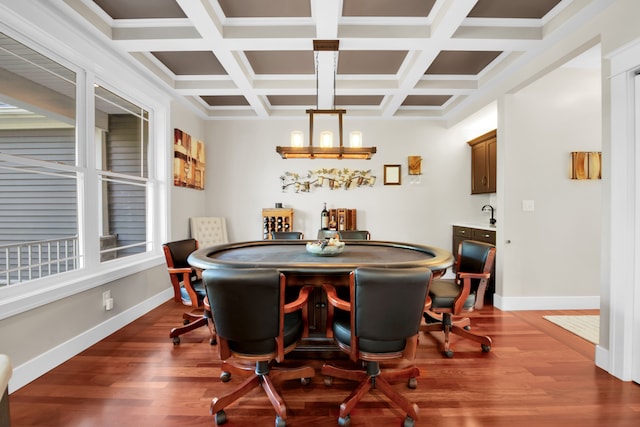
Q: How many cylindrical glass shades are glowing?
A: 3